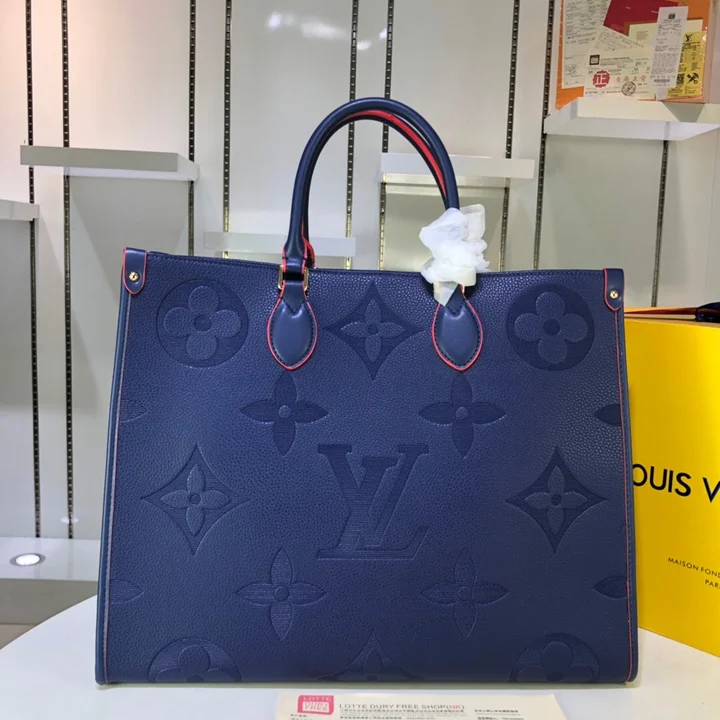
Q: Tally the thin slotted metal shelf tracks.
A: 9